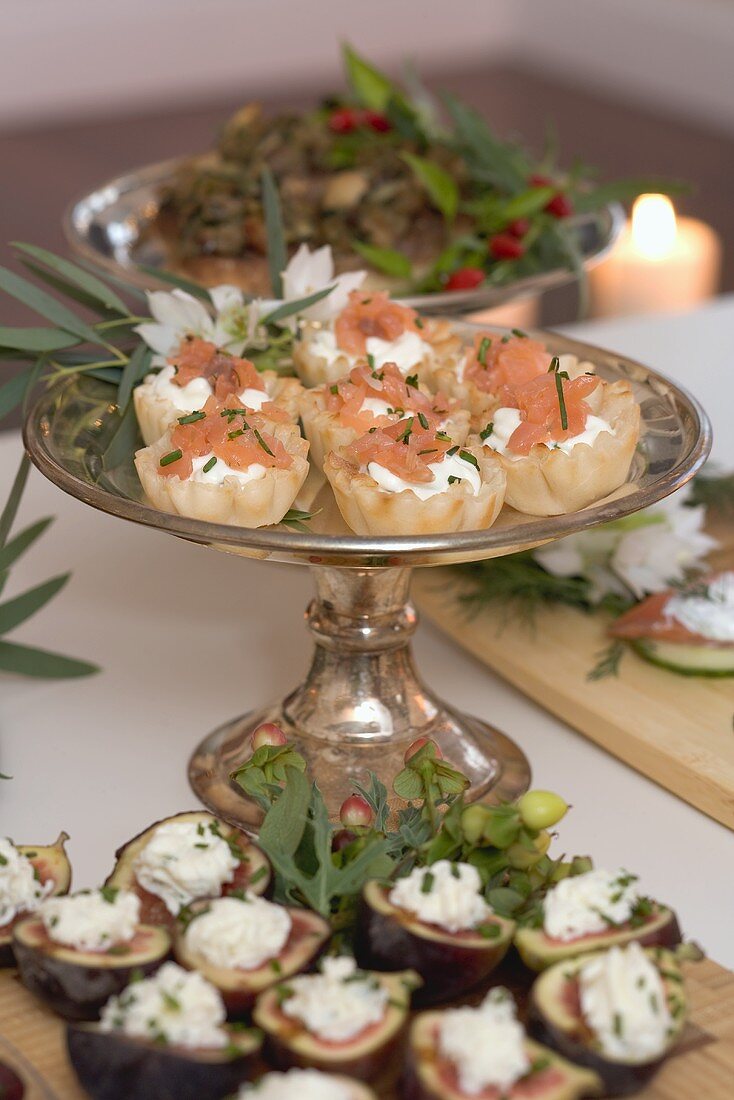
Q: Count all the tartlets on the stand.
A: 7